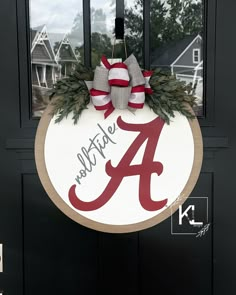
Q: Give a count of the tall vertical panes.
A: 3